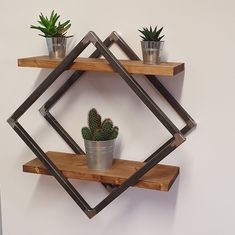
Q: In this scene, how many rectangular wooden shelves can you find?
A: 2